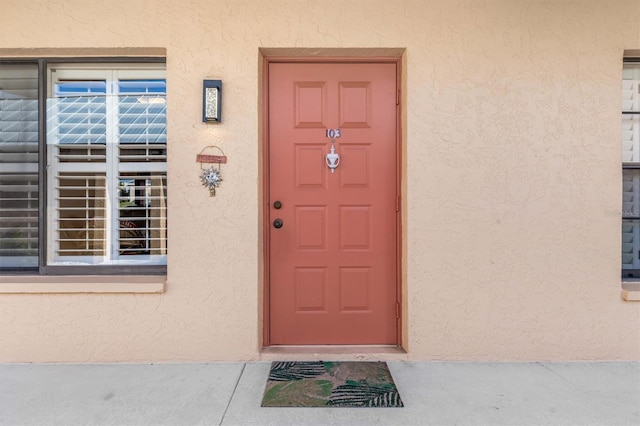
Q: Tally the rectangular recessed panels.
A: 8